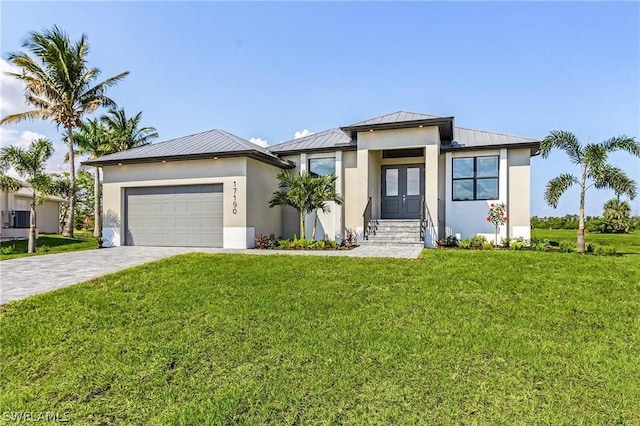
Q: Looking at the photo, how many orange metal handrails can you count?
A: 0